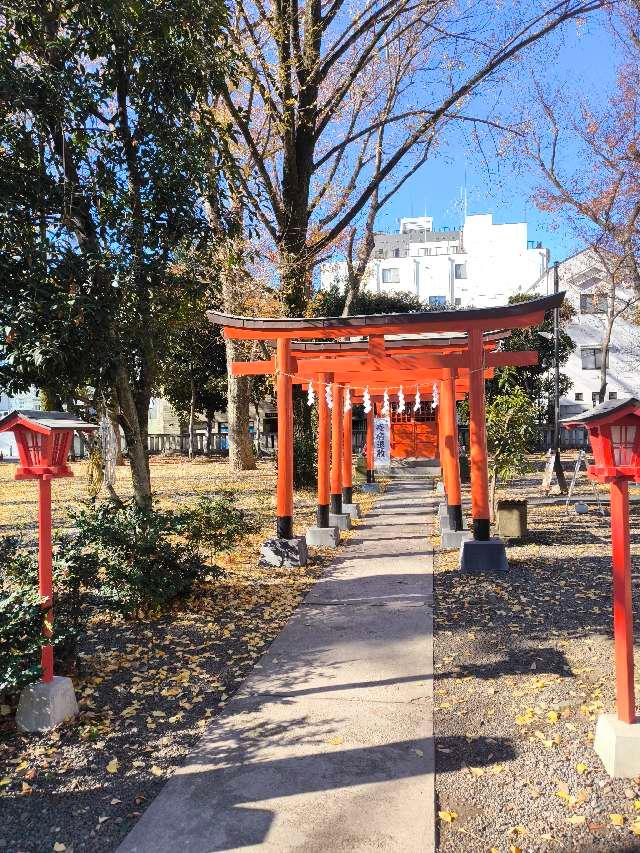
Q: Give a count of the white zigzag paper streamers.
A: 8